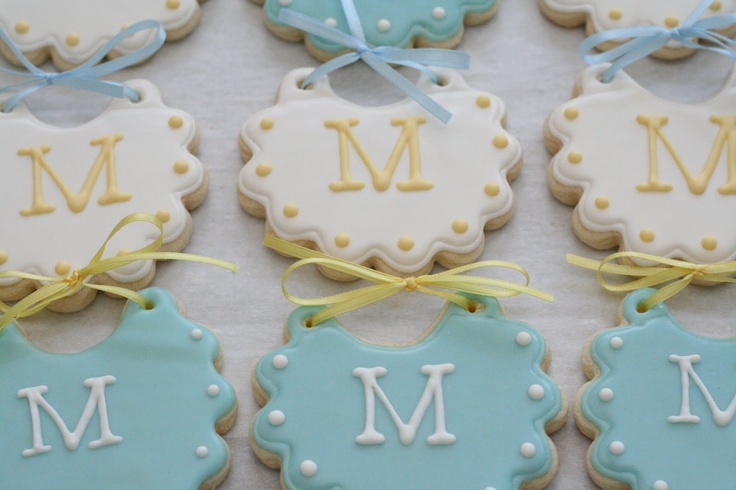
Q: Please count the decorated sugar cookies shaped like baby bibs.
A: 9